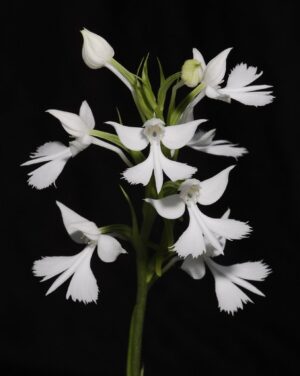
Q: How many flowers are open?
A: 7